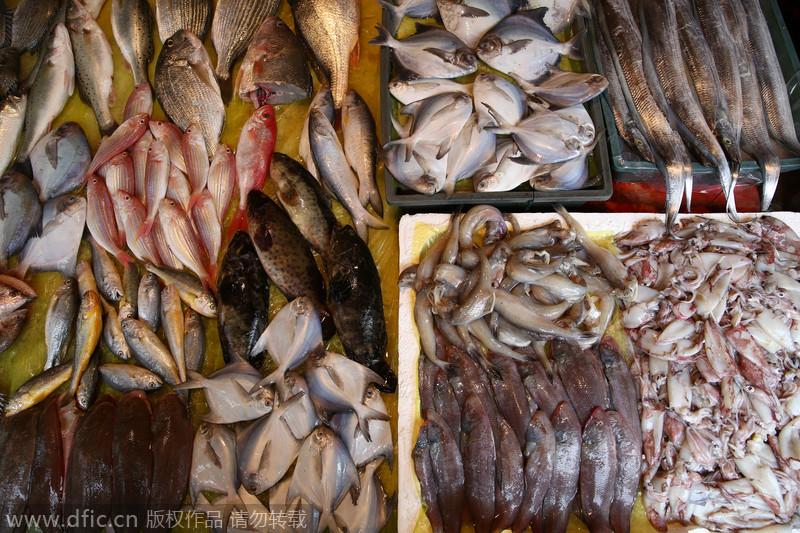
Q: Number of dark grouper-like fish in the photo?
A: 4